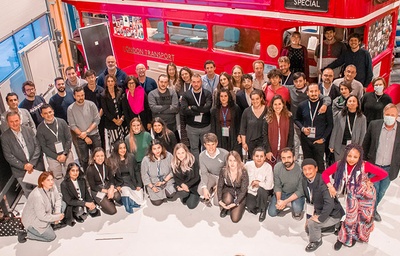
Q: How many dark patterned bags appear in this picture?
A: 1